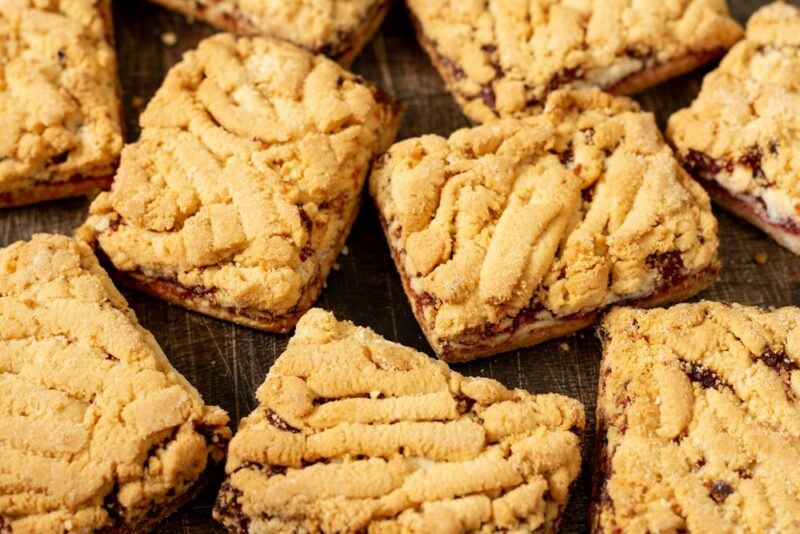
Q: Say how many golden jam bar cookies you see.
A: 9